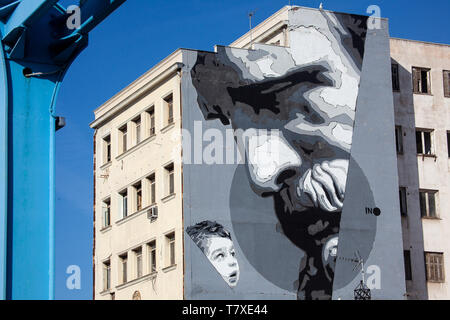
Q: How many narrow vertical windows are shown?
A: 15